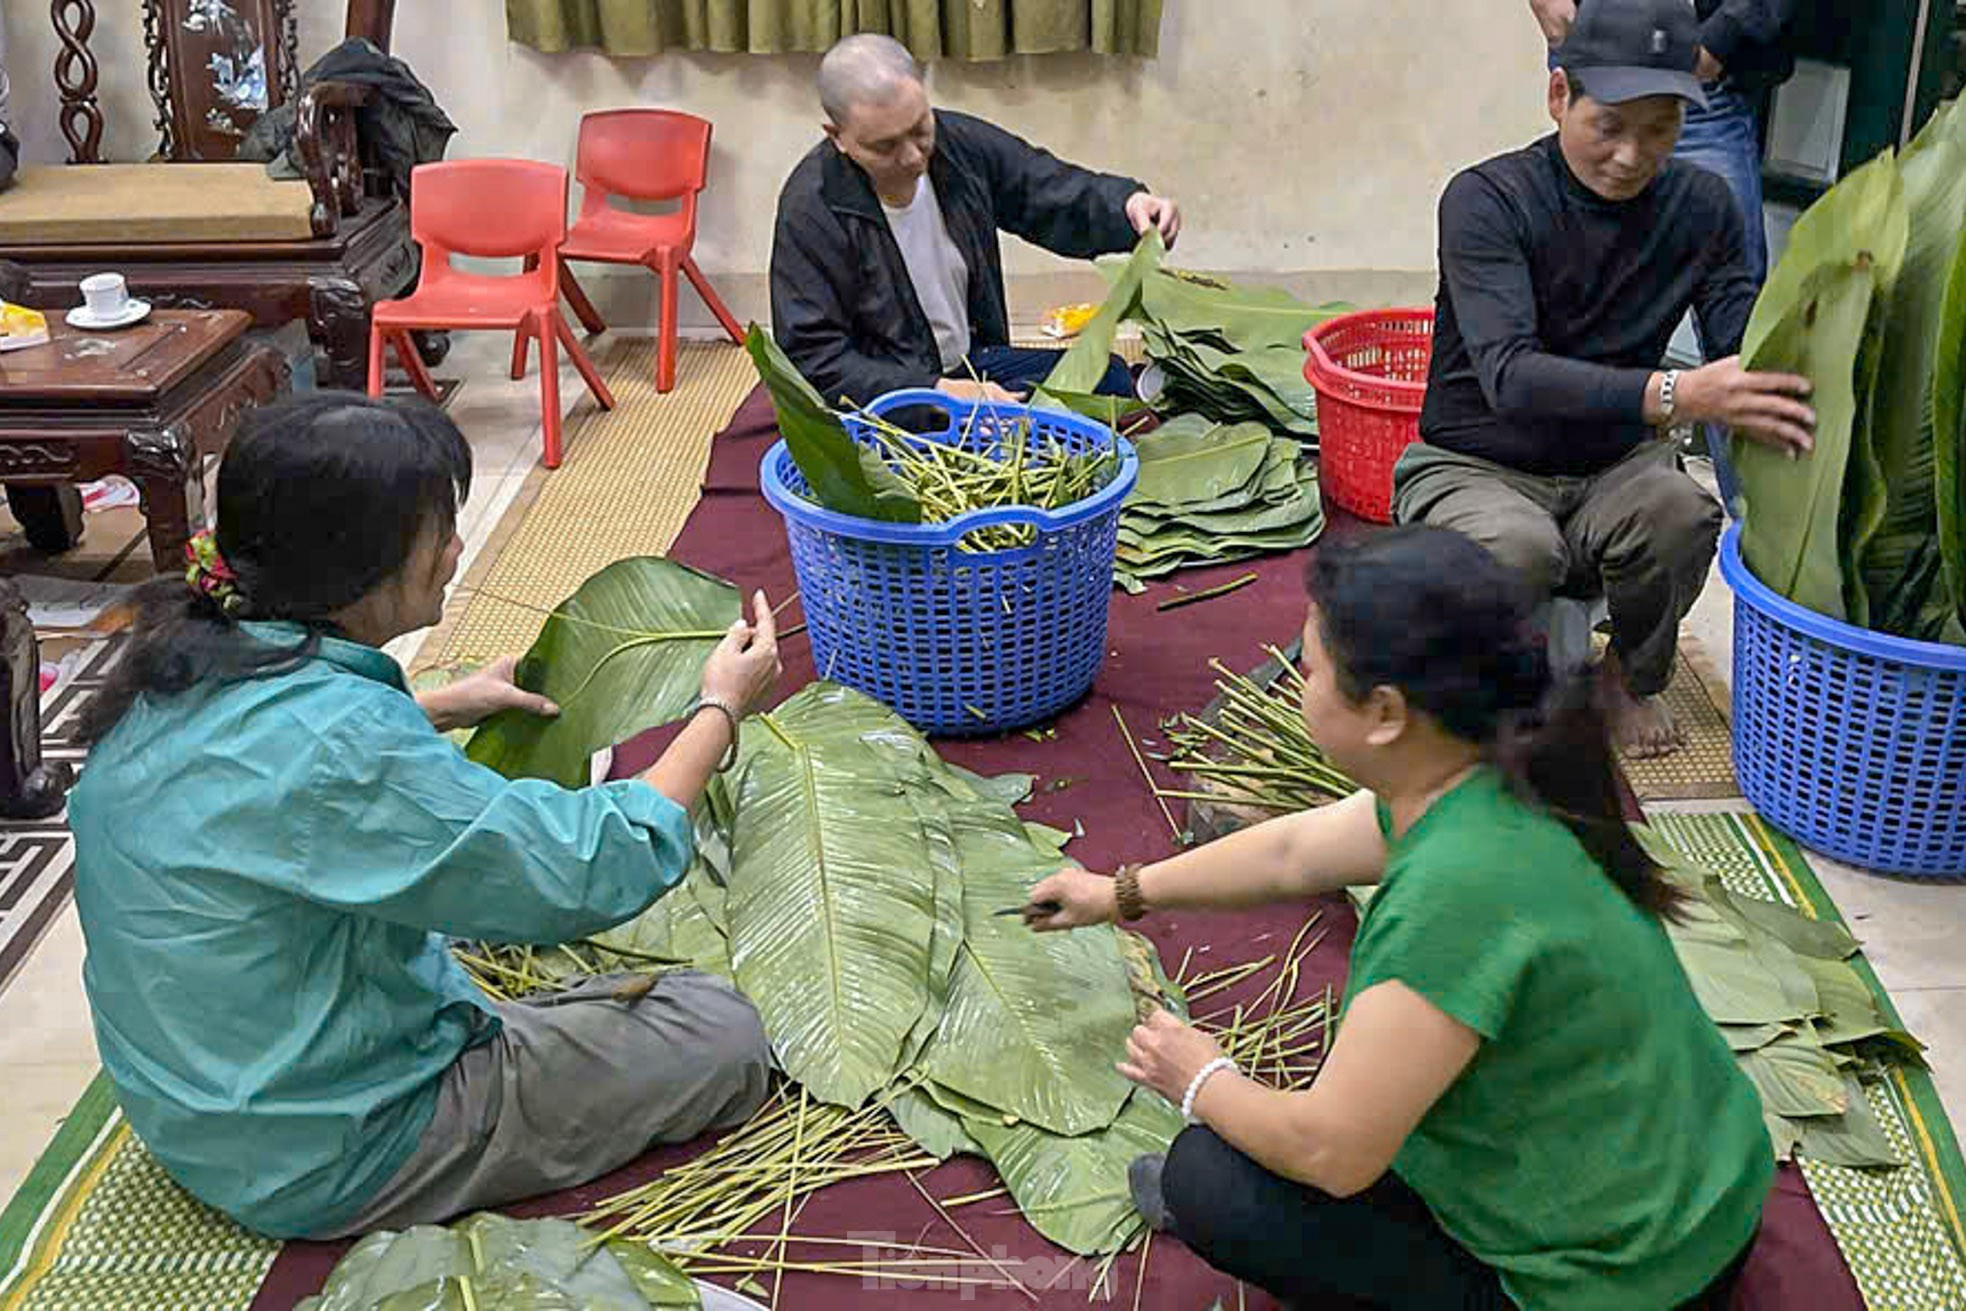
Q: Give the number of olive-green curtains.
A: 1